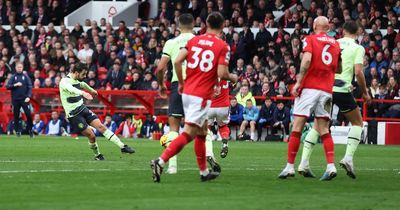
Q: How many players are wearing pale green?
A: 3